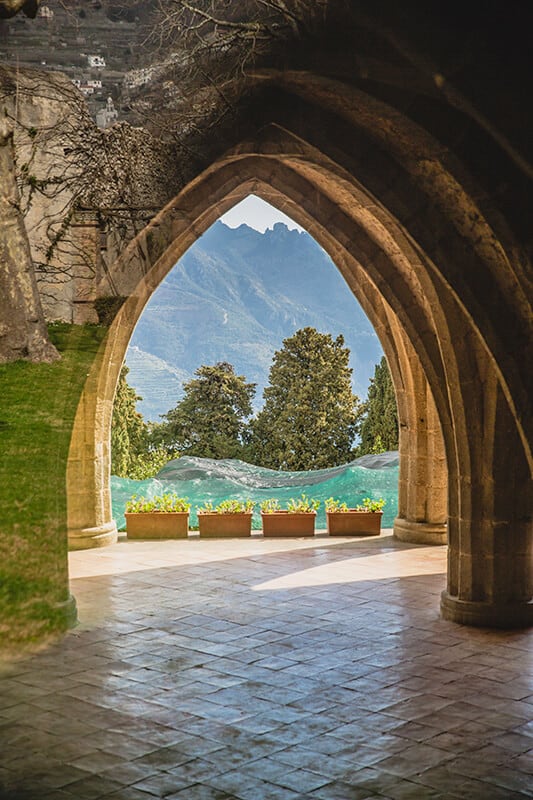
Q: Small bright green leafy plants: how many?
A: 4